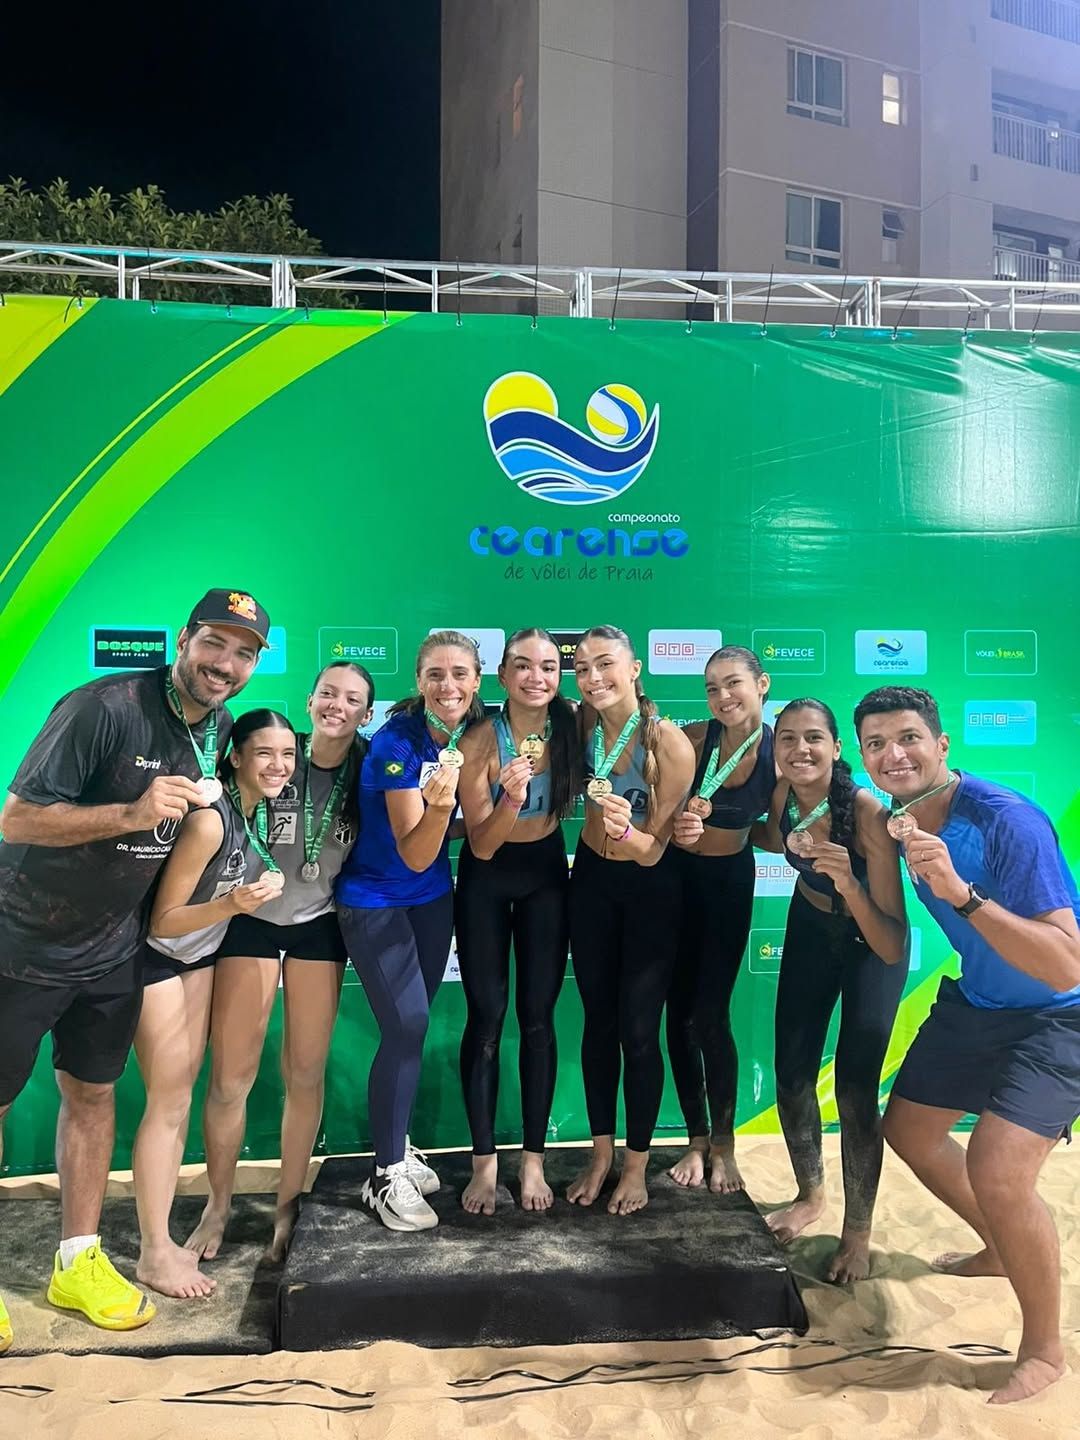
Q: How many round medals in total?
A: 9